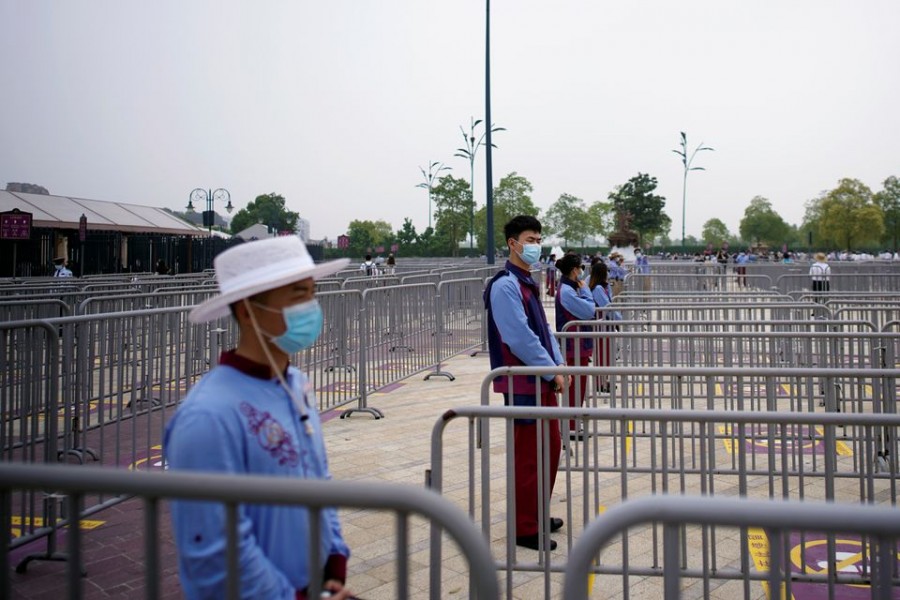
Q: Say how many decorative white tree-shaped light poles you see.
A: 3